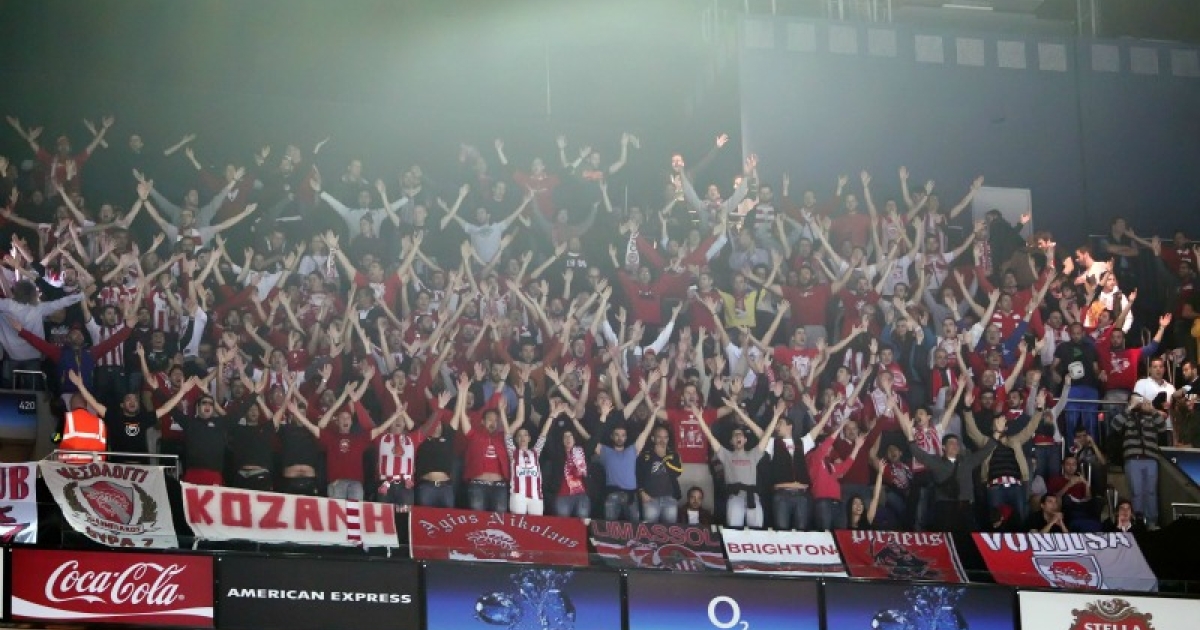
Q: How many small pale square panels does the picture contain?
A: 11